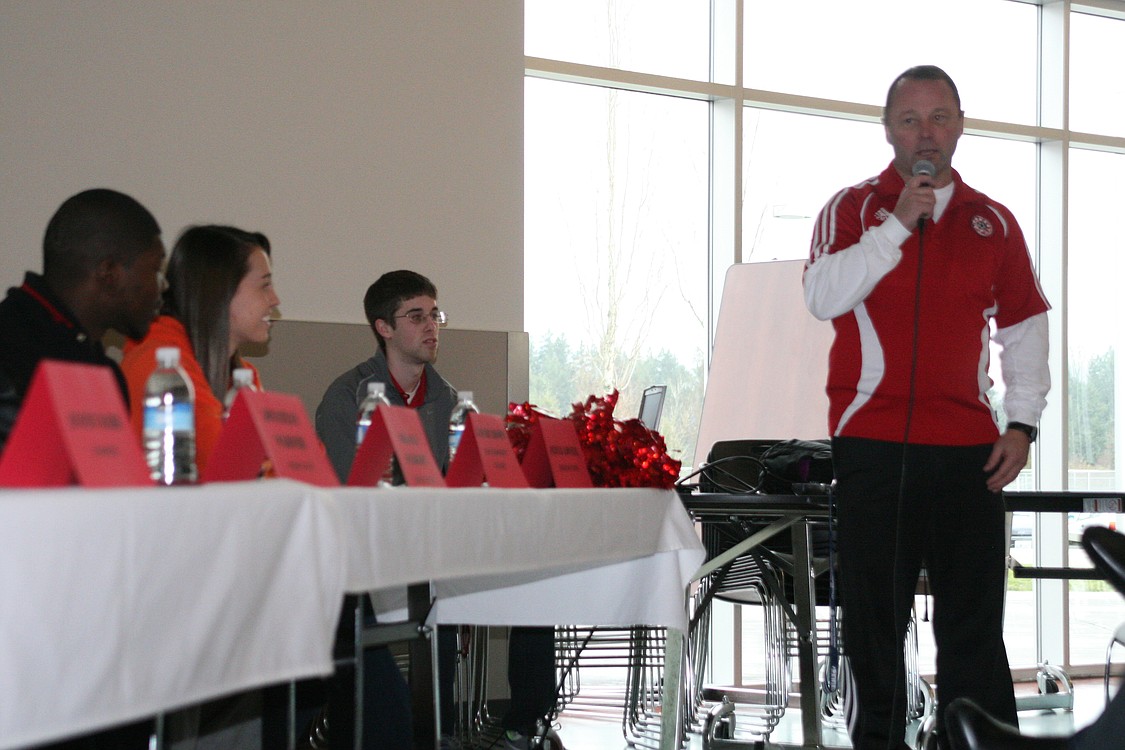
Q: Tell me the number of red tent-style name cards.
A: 5